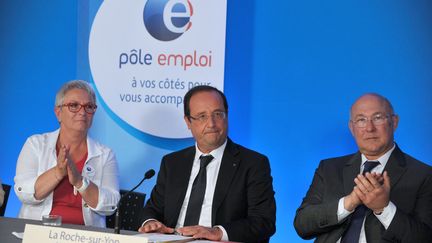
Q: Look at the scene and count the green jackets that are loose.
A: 0